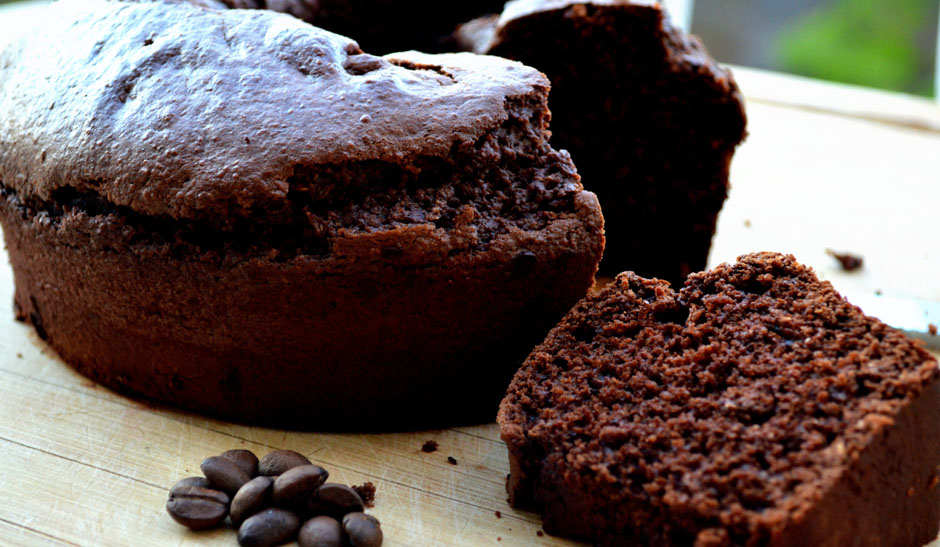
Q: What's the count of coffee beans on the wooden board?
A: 11